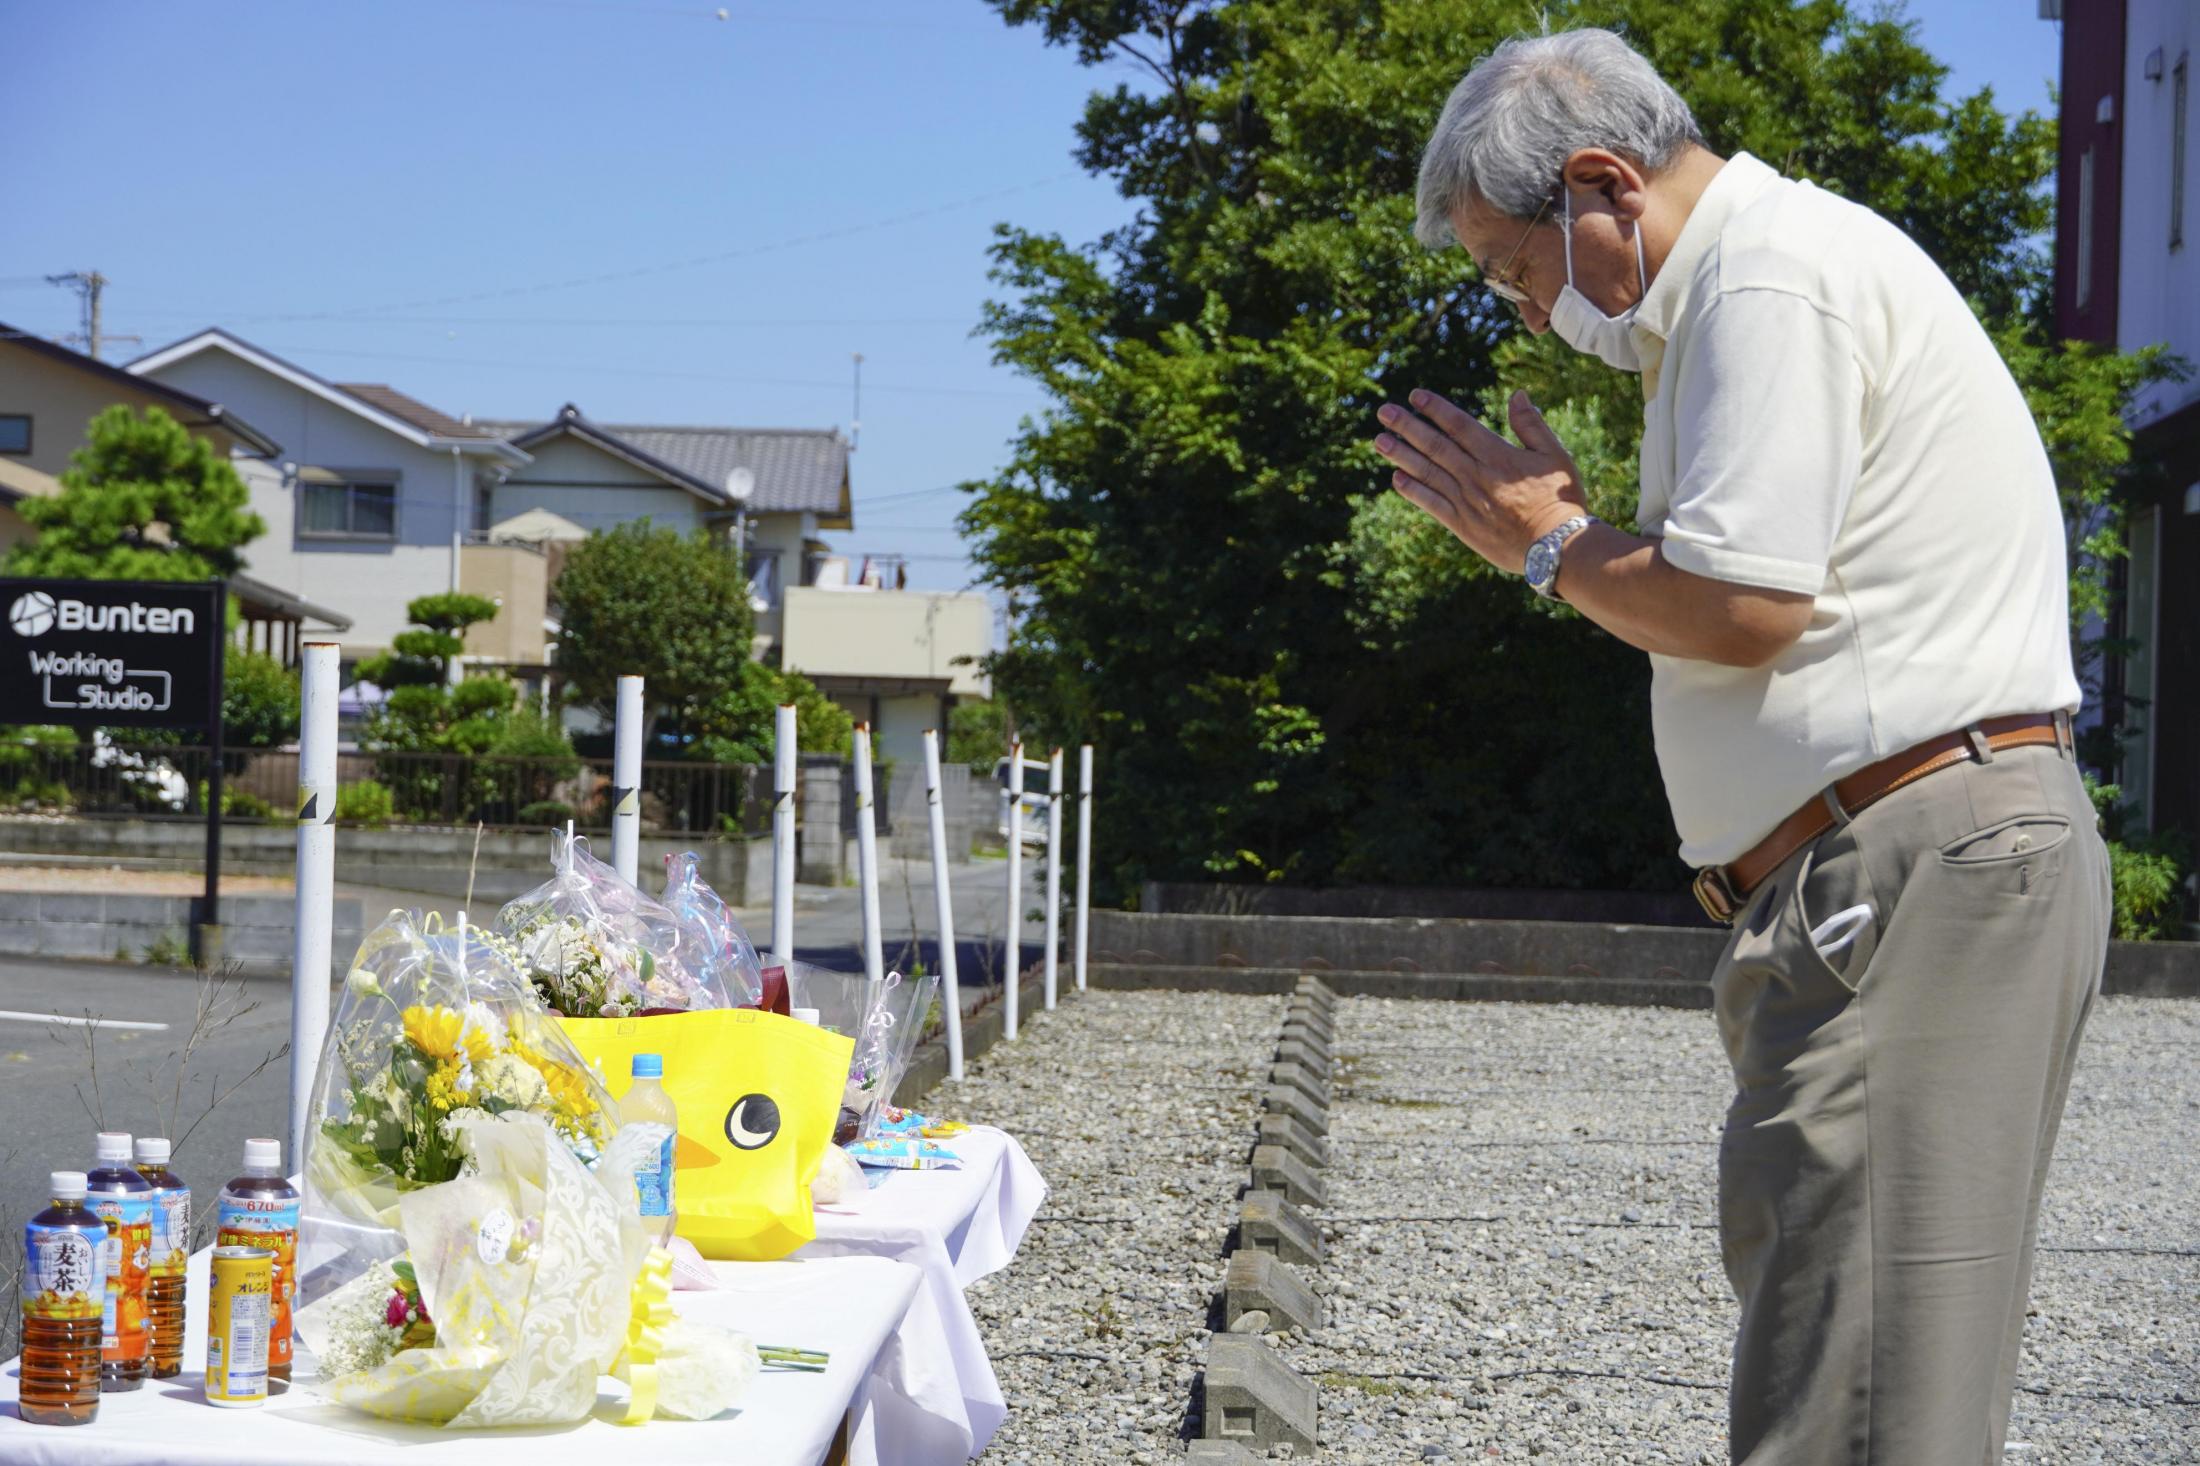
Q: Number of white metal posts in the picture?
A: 8